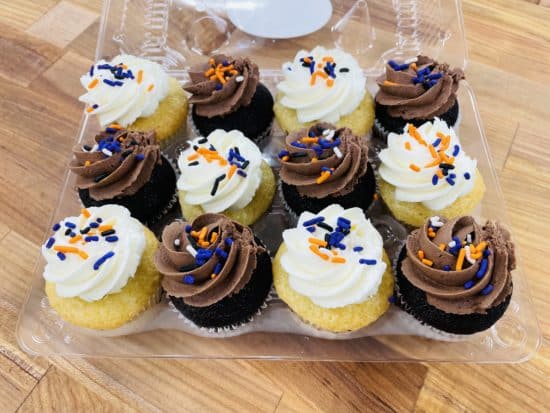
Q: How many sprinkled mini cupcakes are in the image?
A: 12